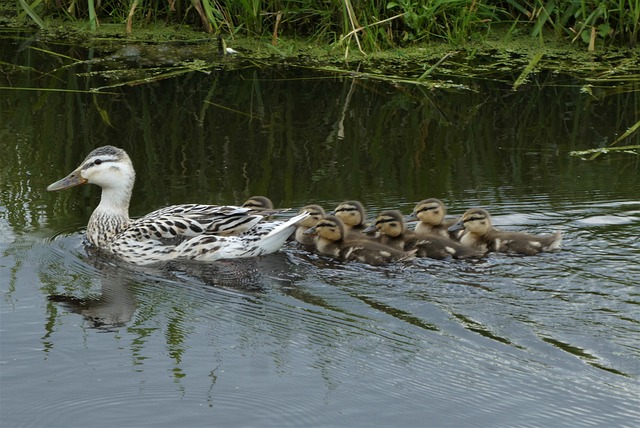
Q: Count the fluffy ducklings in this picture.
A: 7